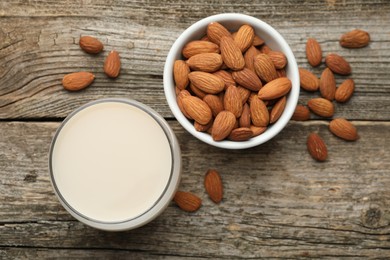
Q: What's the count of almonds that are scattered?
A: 15